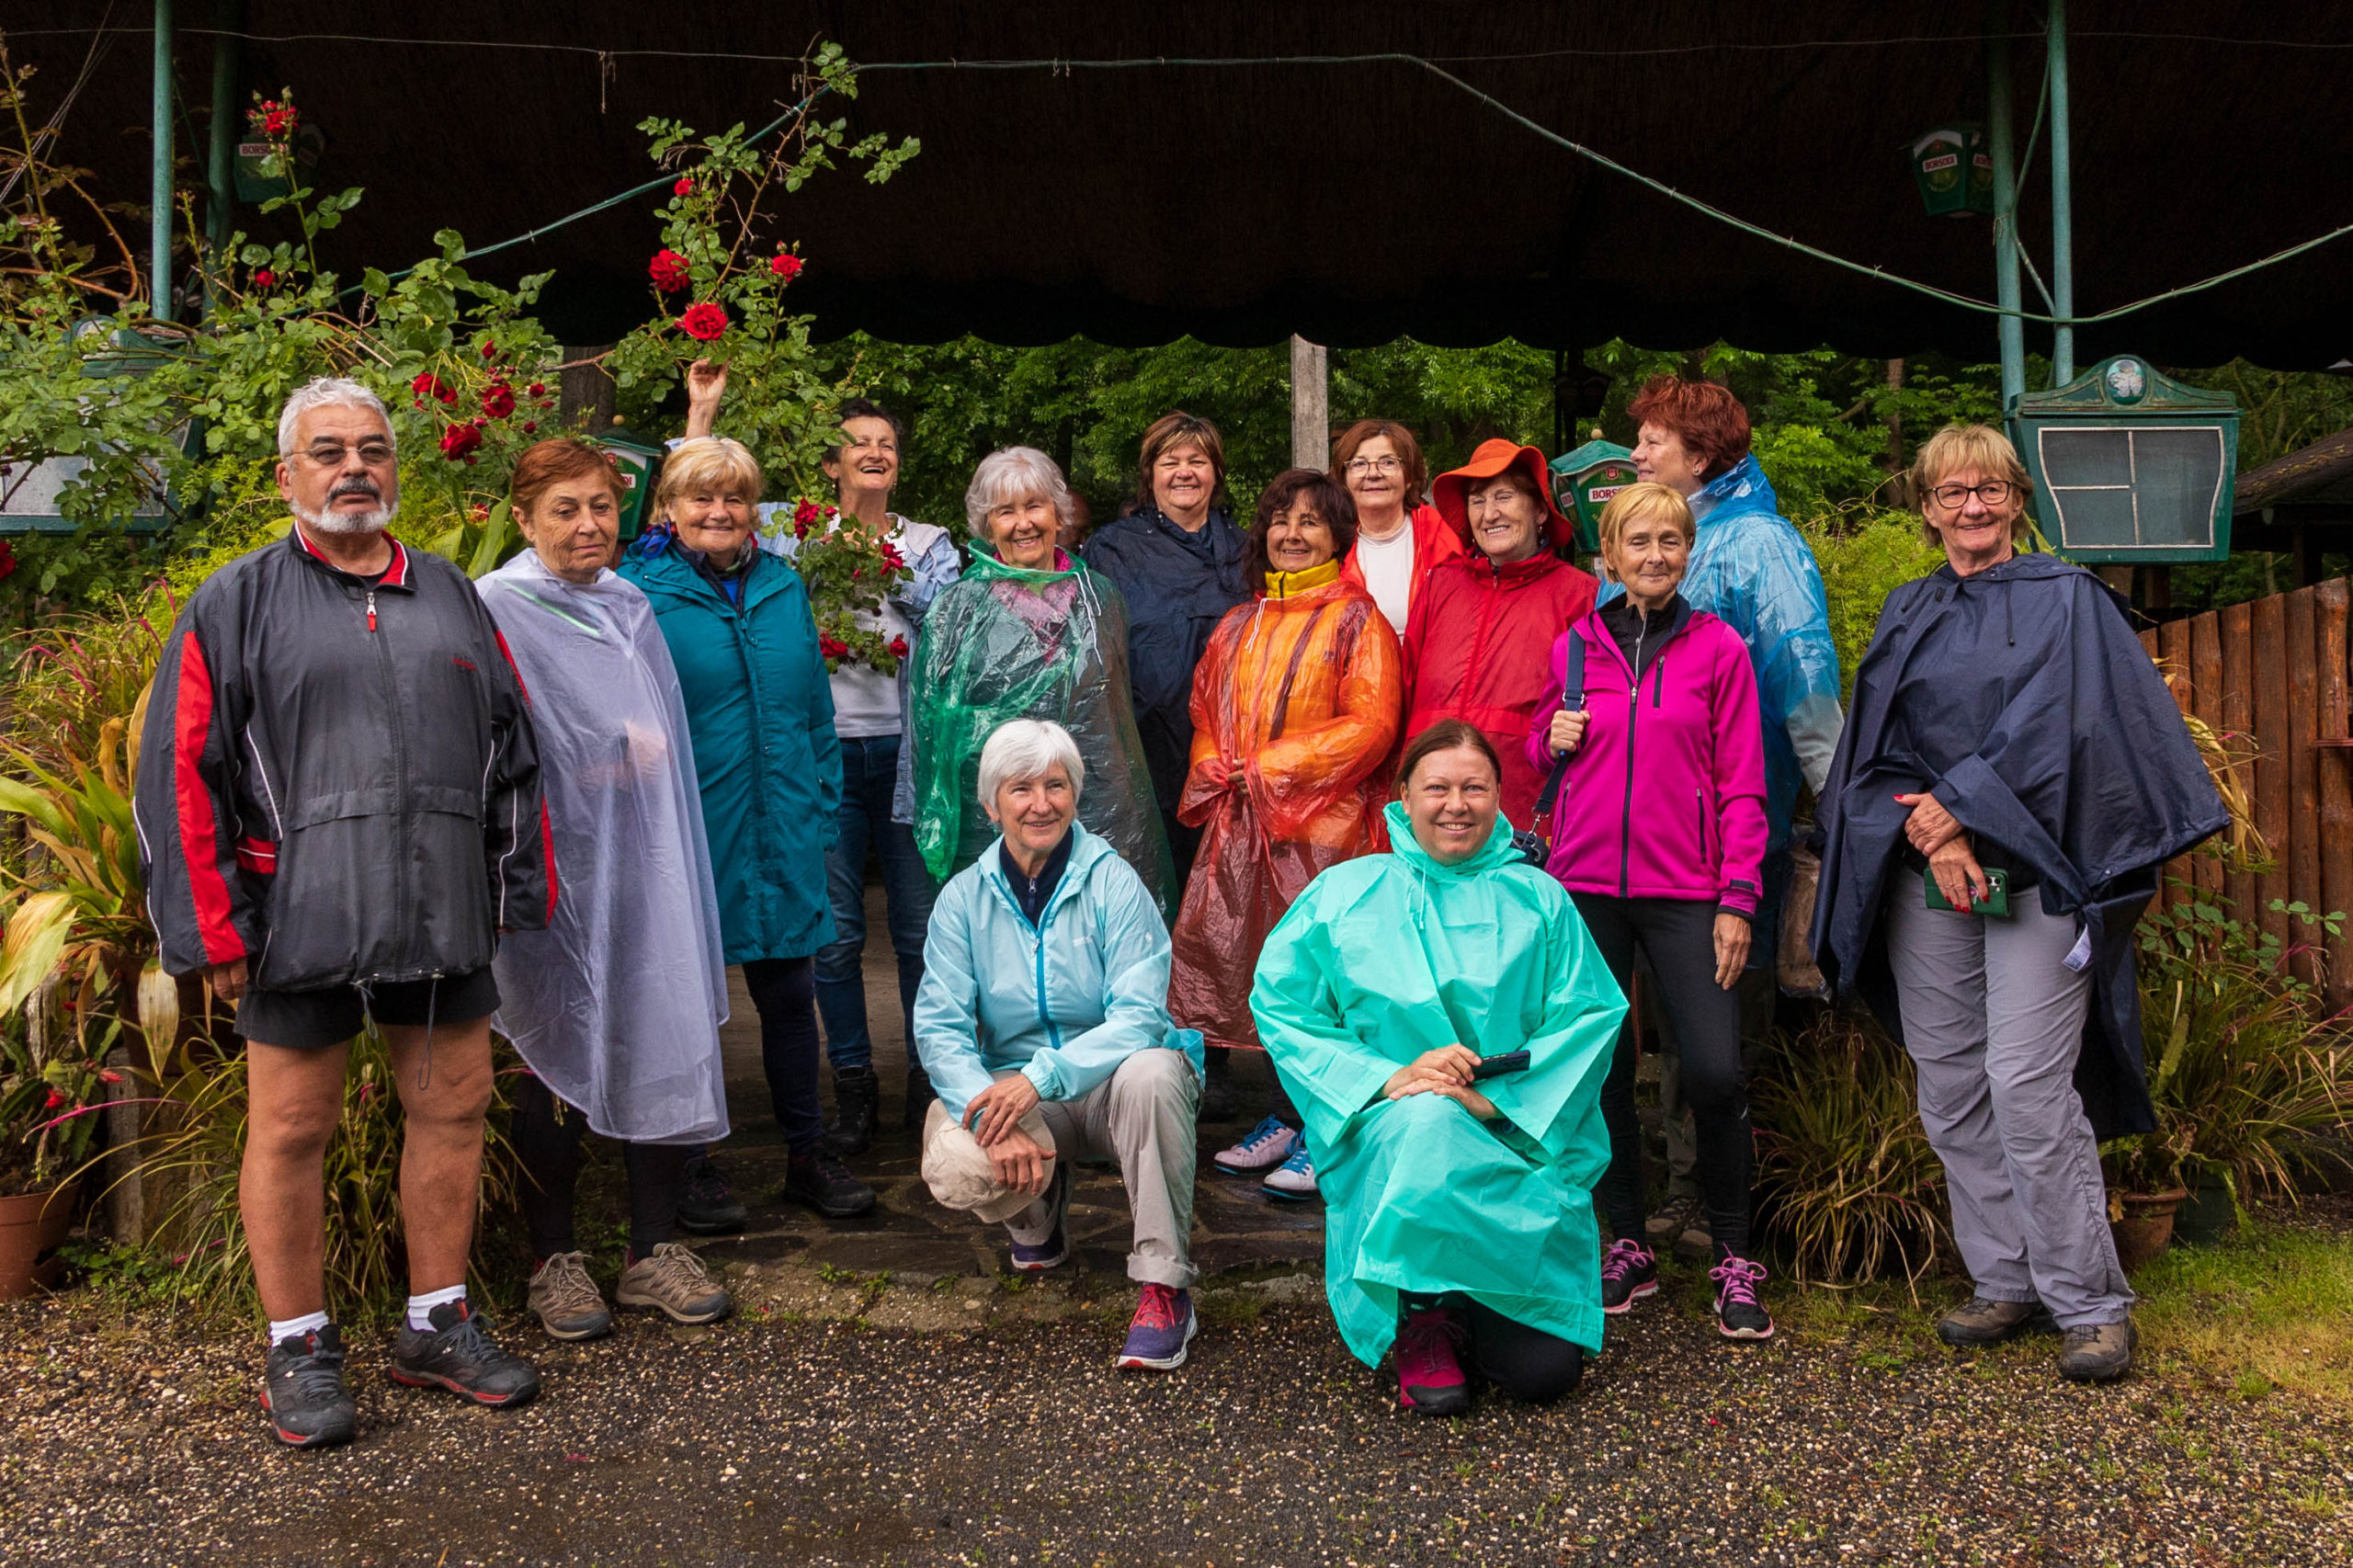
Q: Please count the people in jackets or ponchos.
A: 14